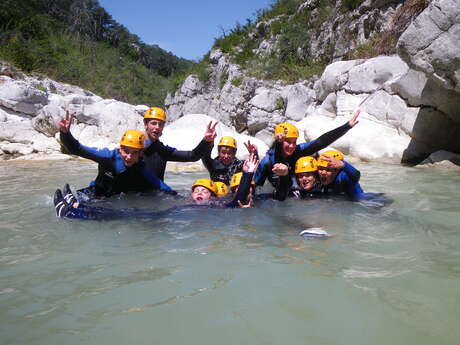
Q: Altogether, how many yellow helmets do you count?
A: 9